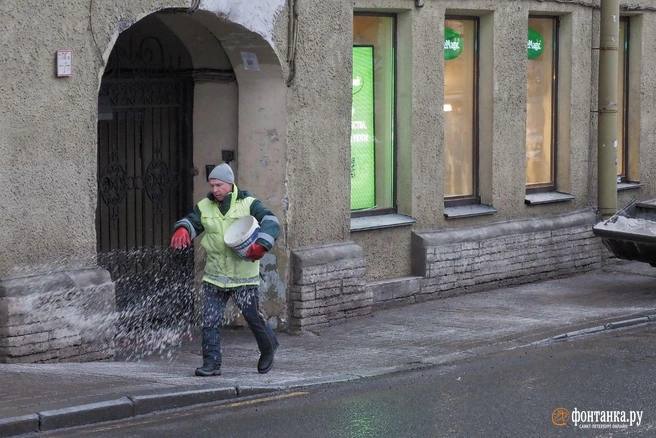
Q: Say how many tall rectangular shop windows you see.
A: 4